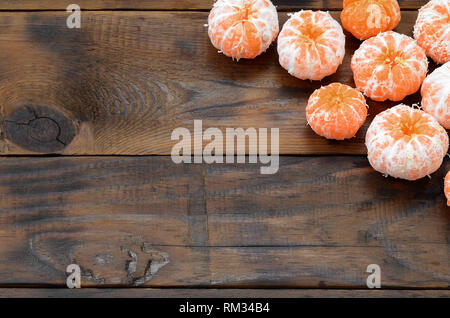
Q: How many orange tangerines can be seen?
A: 9